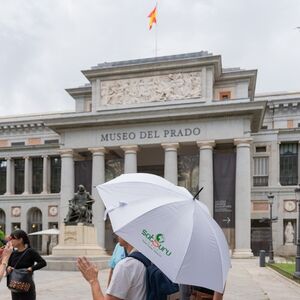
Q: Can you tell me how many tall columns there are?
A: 6